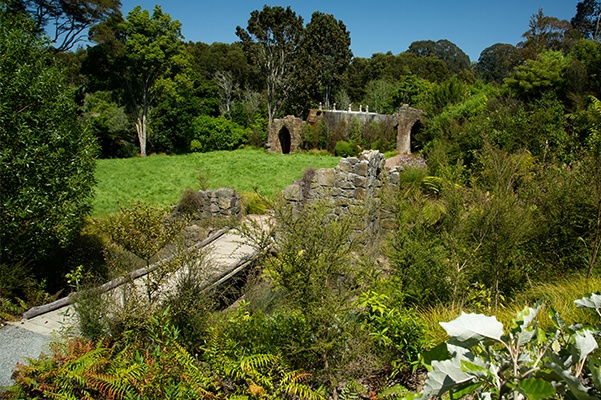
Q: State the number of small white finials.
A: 5